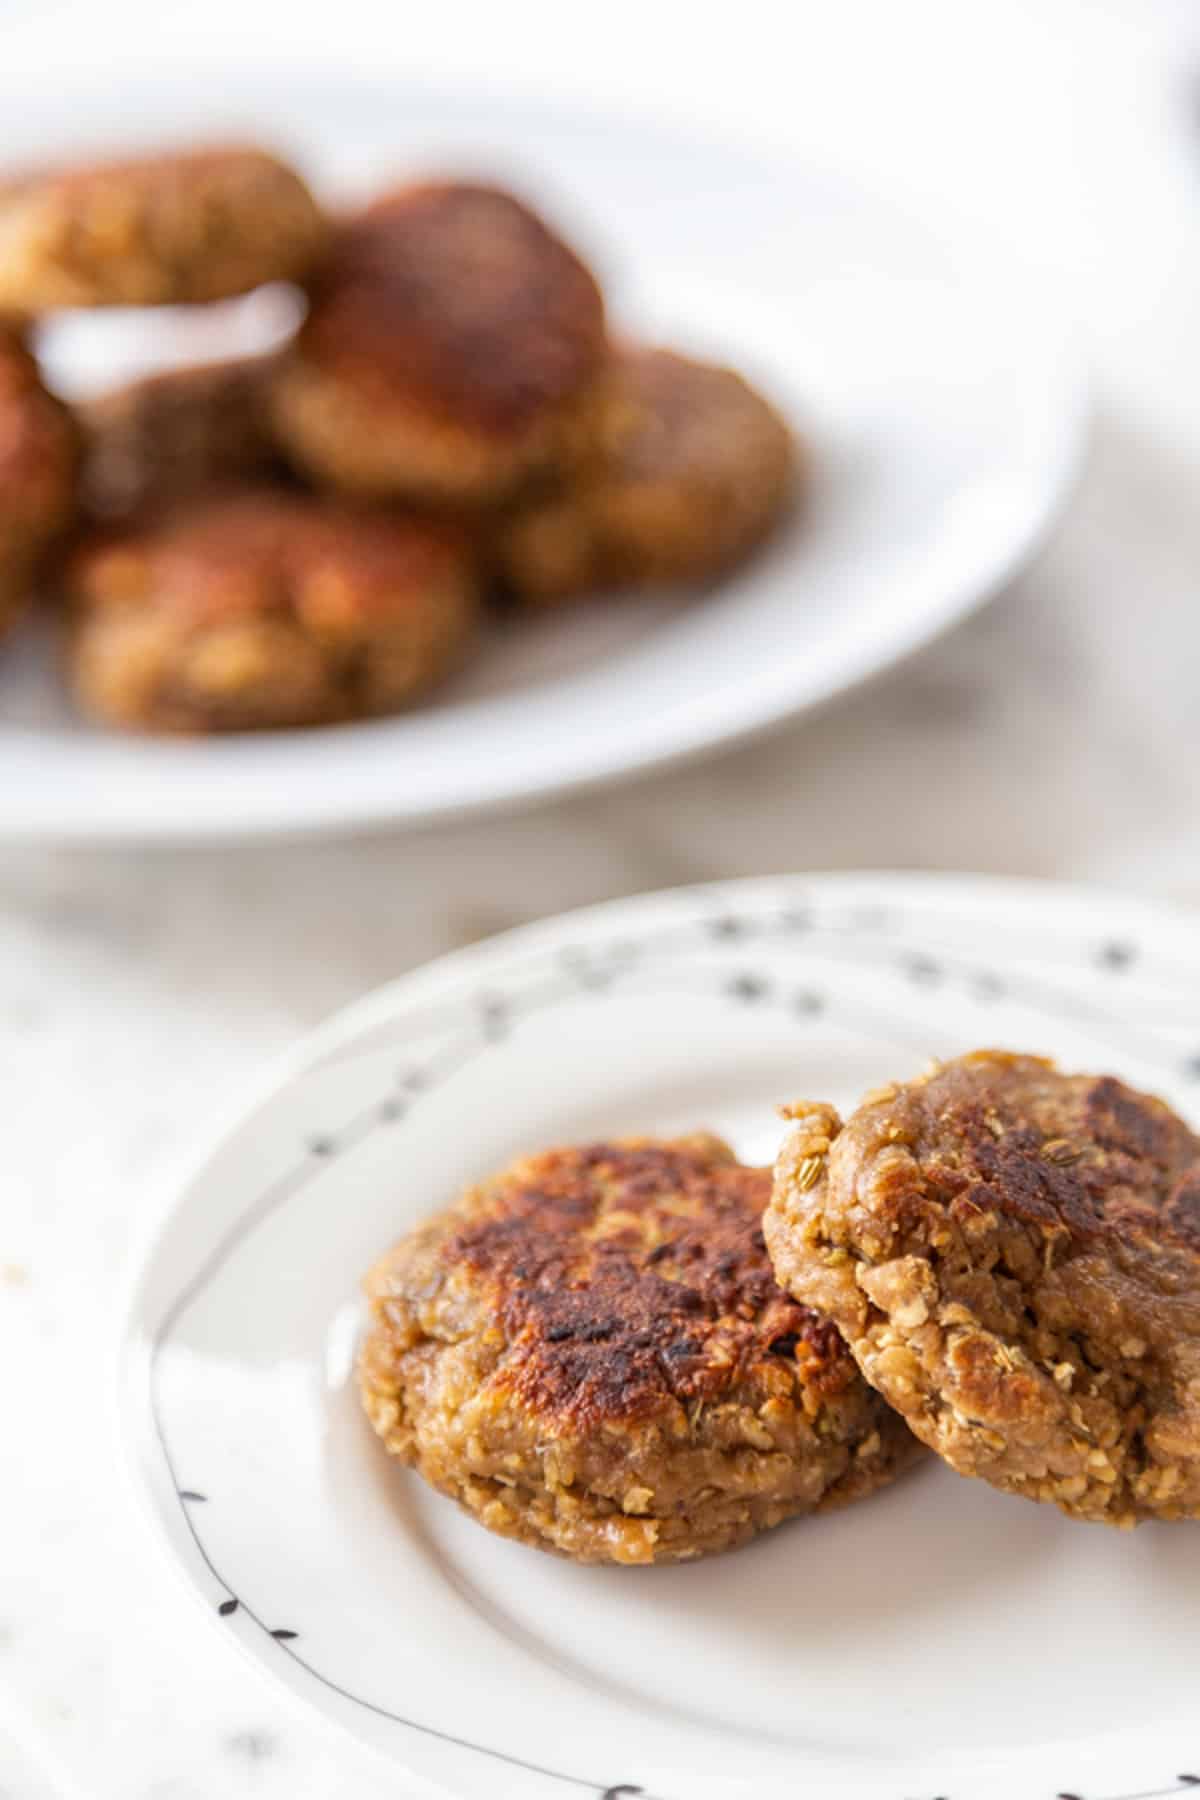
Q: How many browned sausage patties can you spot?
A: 8